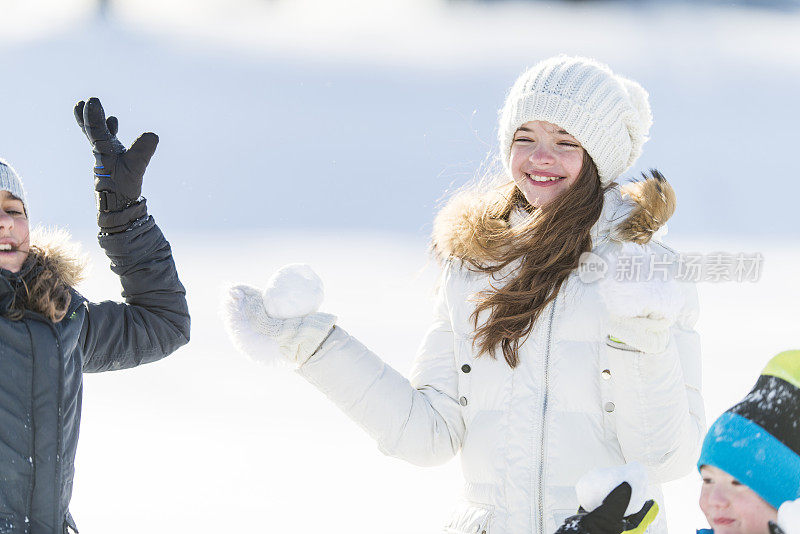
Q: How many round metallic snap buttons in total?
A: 4